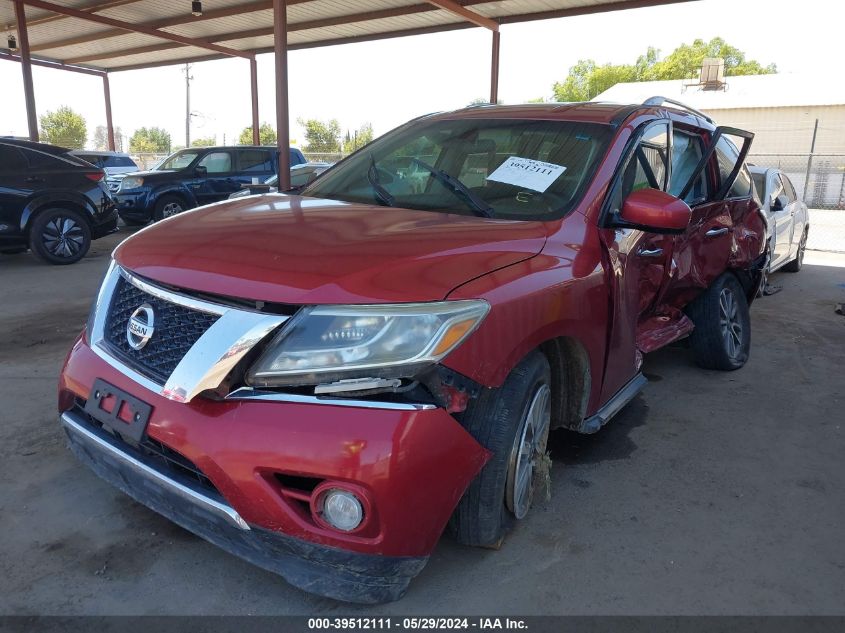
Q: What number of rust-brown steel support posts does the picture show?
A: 5